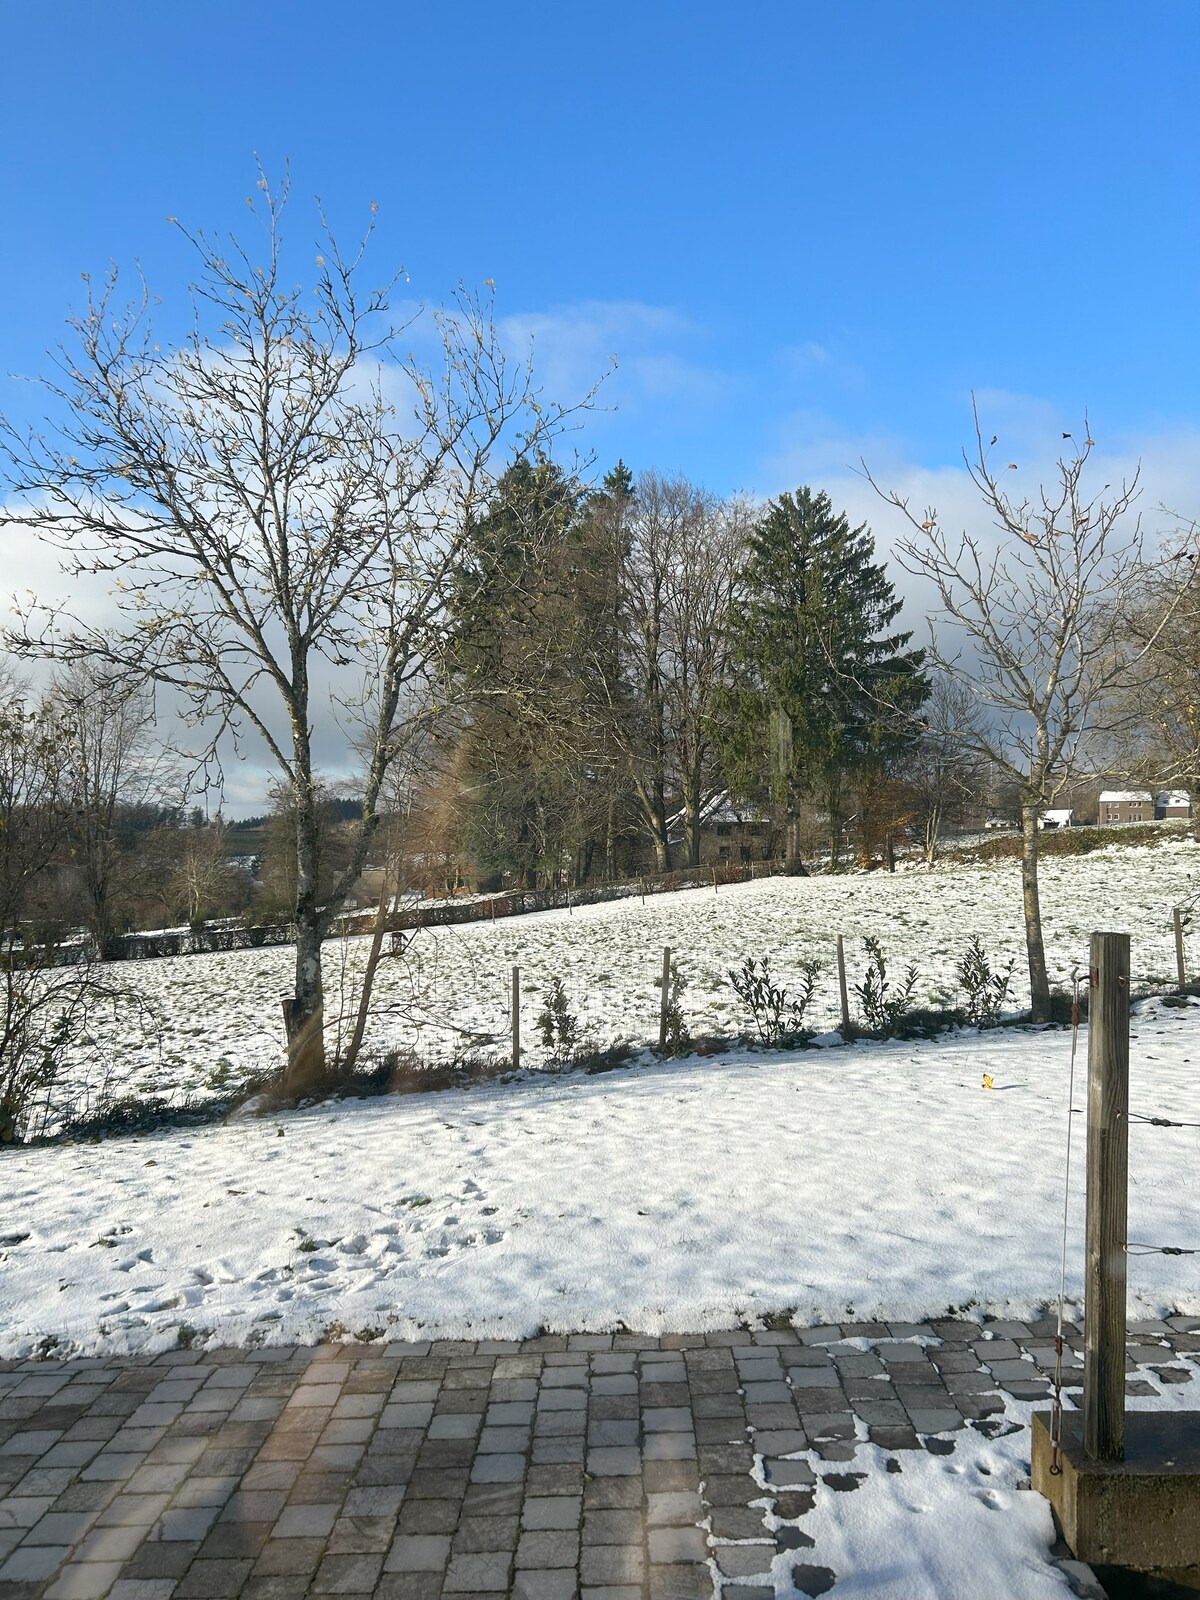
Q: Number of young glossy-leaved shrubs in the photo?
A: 5